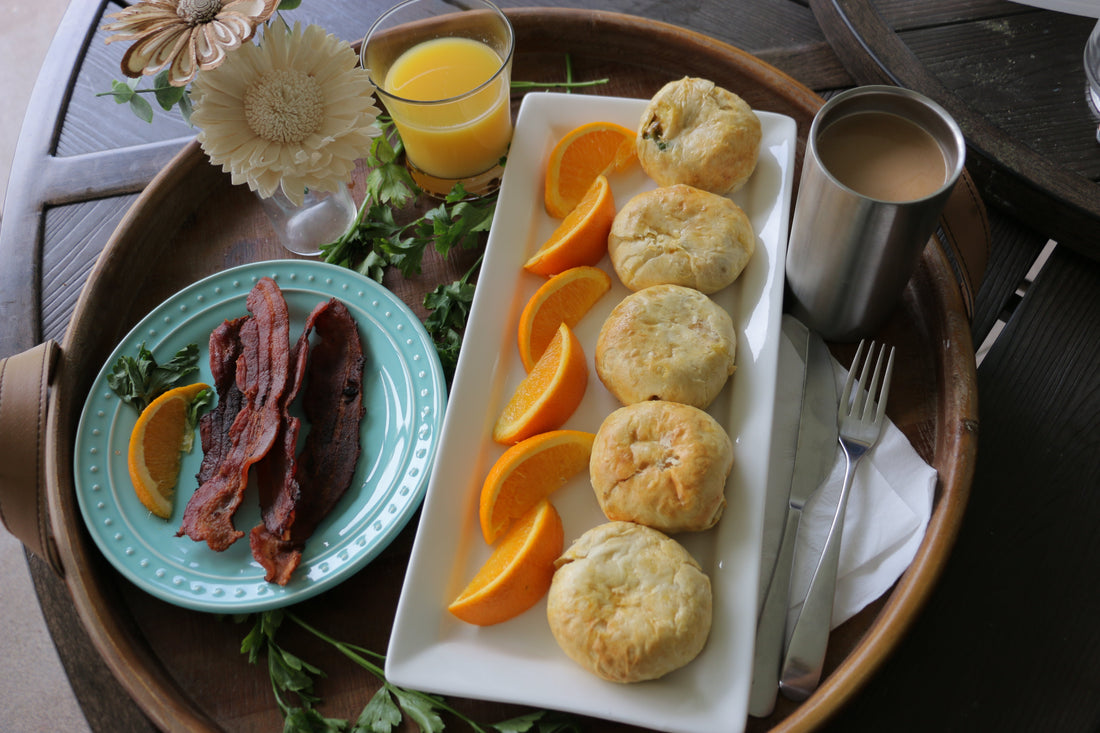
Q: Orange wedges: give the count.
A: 7